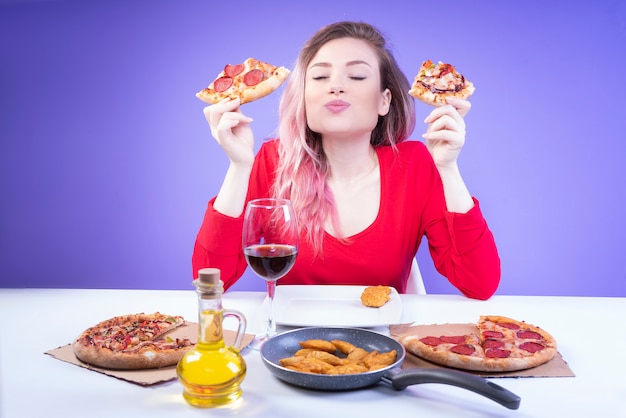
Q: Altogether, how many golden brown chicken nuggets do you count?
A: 1